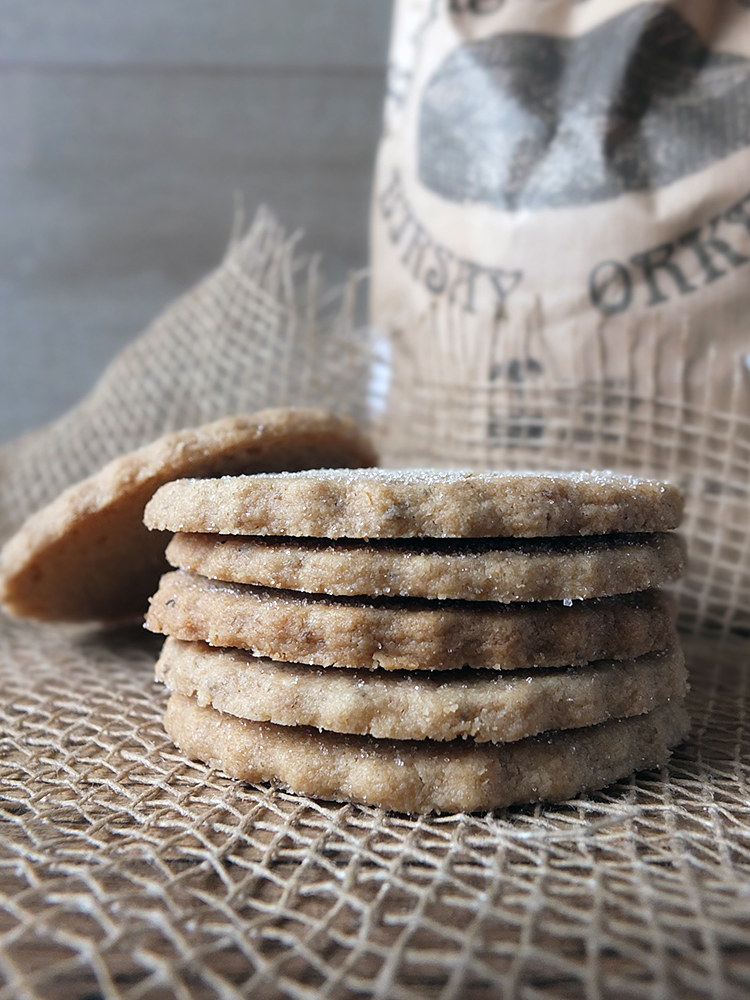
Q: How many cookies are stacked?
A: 5